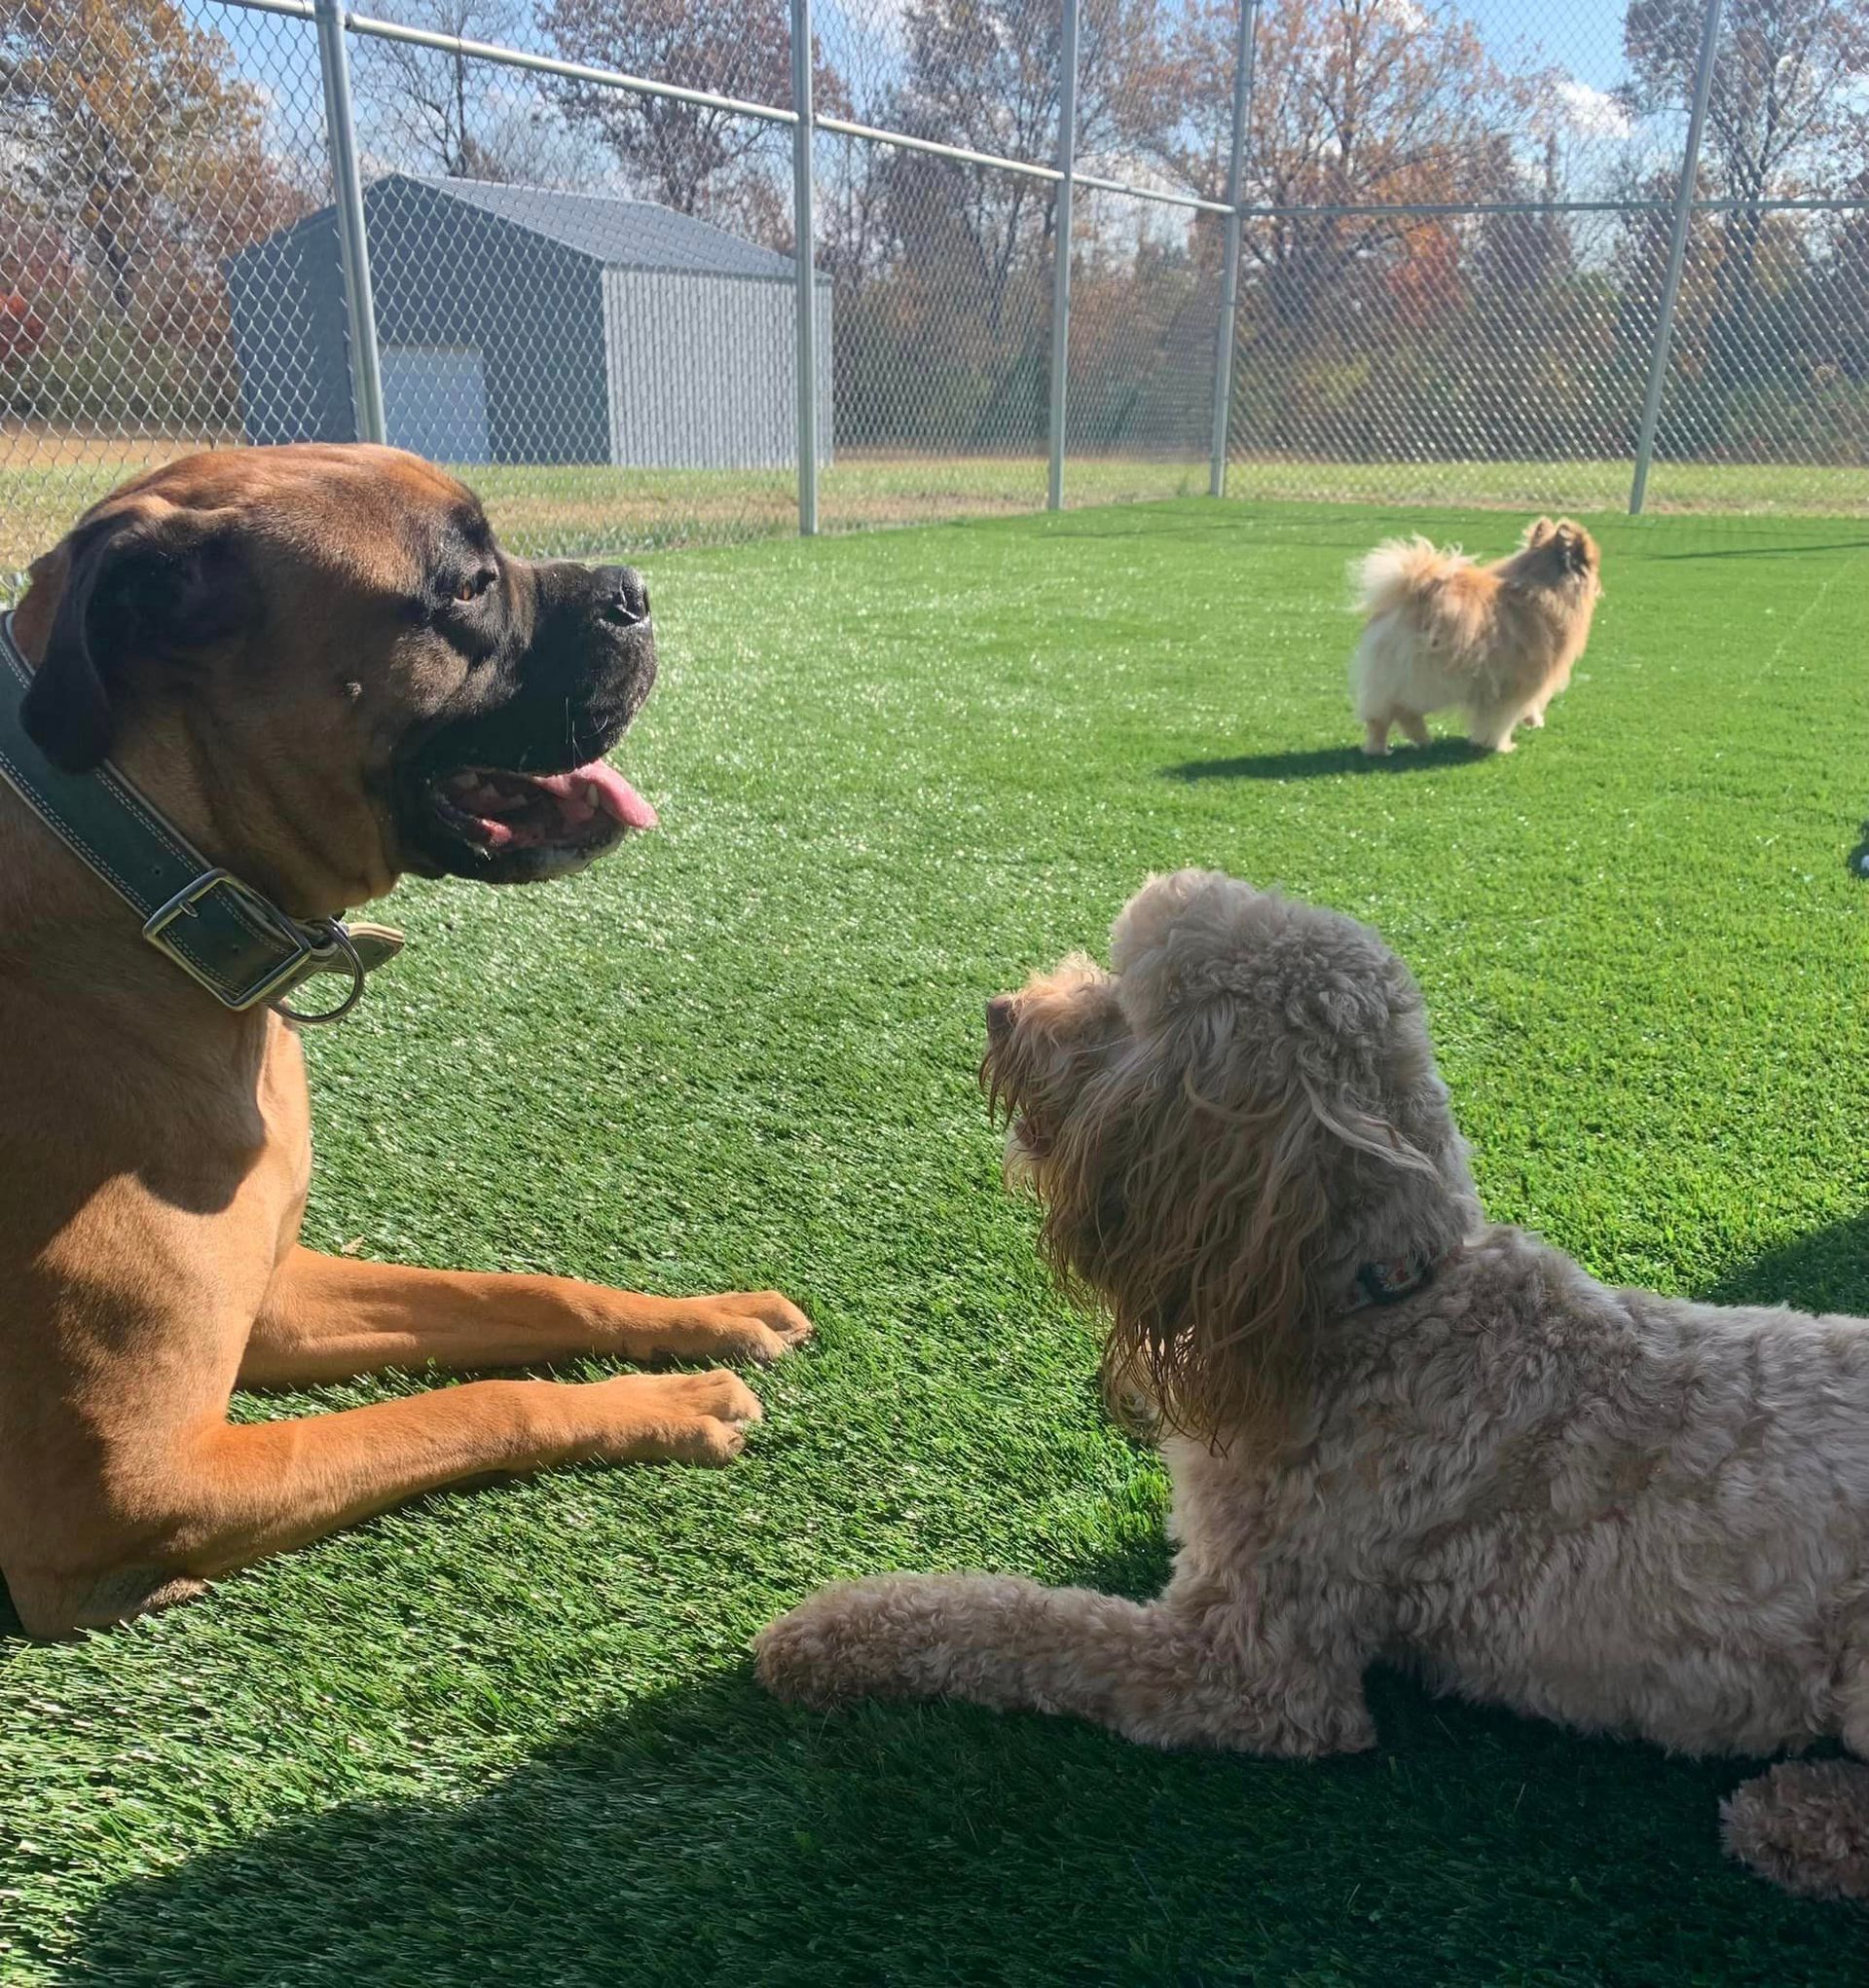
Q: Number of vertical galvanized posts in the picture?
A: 5